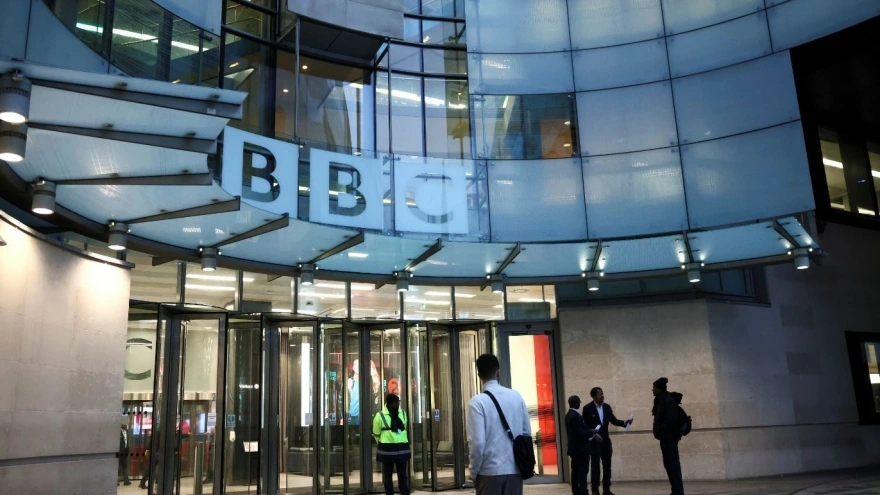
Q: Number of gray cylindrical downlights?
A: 11